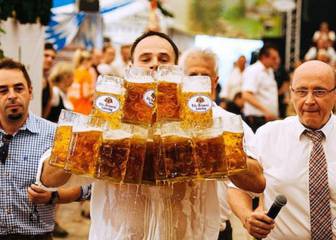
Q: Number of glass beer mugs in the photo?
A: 12